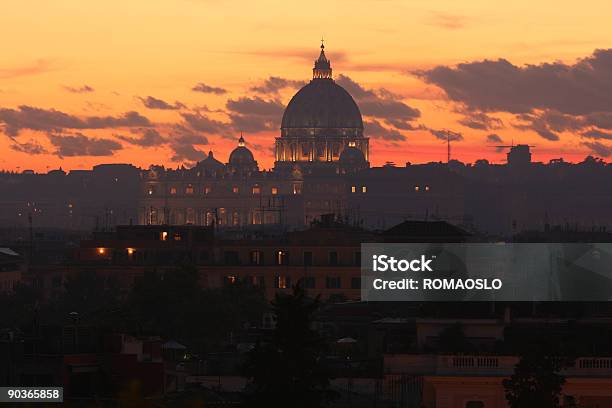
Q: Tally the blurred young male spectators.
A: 0